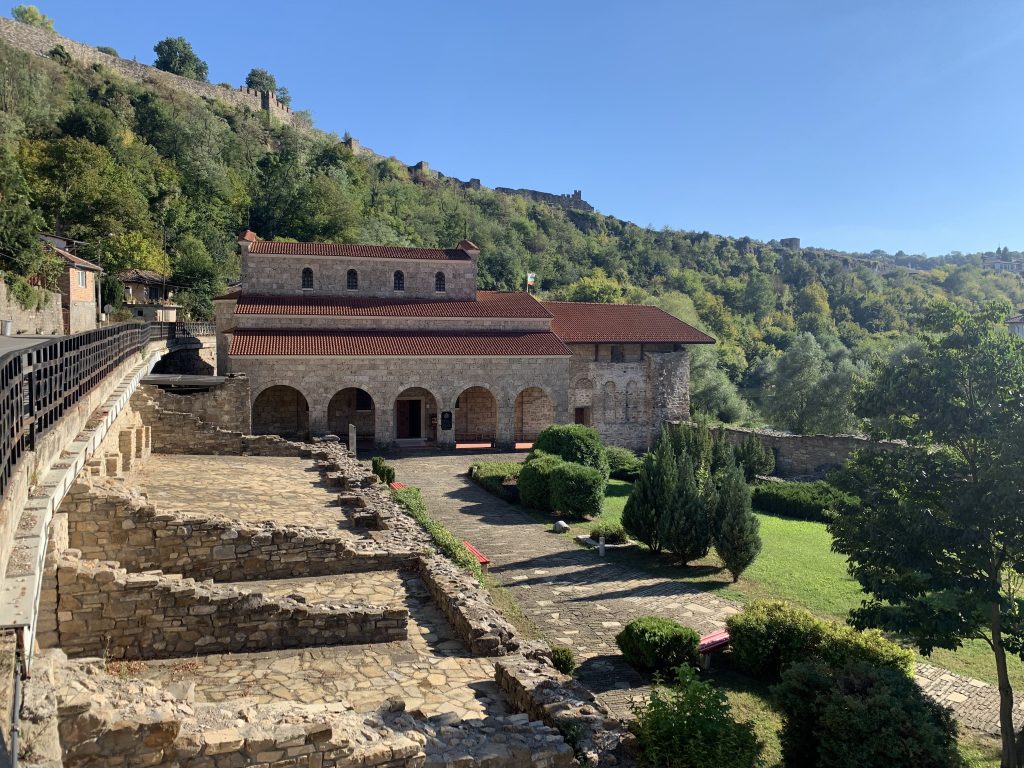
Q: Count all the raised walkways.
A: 1